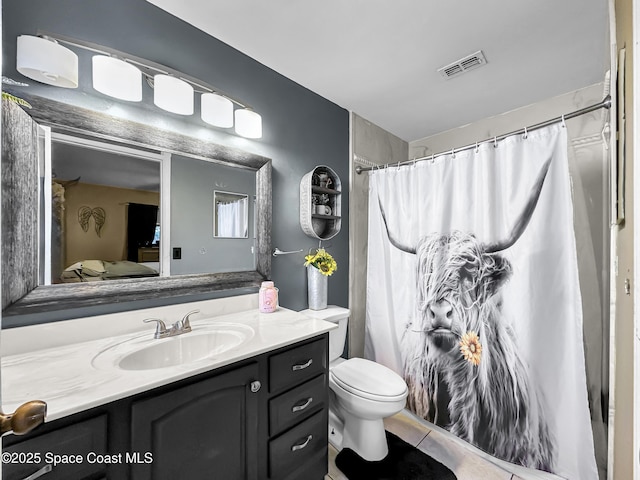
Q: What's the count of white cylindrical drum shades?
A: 5